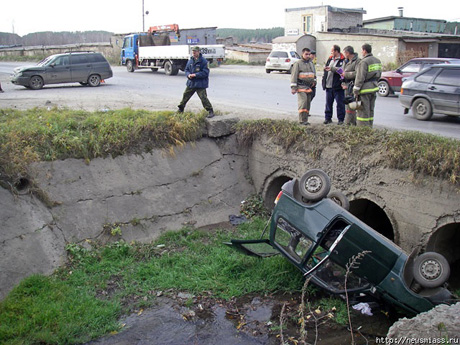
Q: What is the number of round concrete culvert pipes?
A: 3